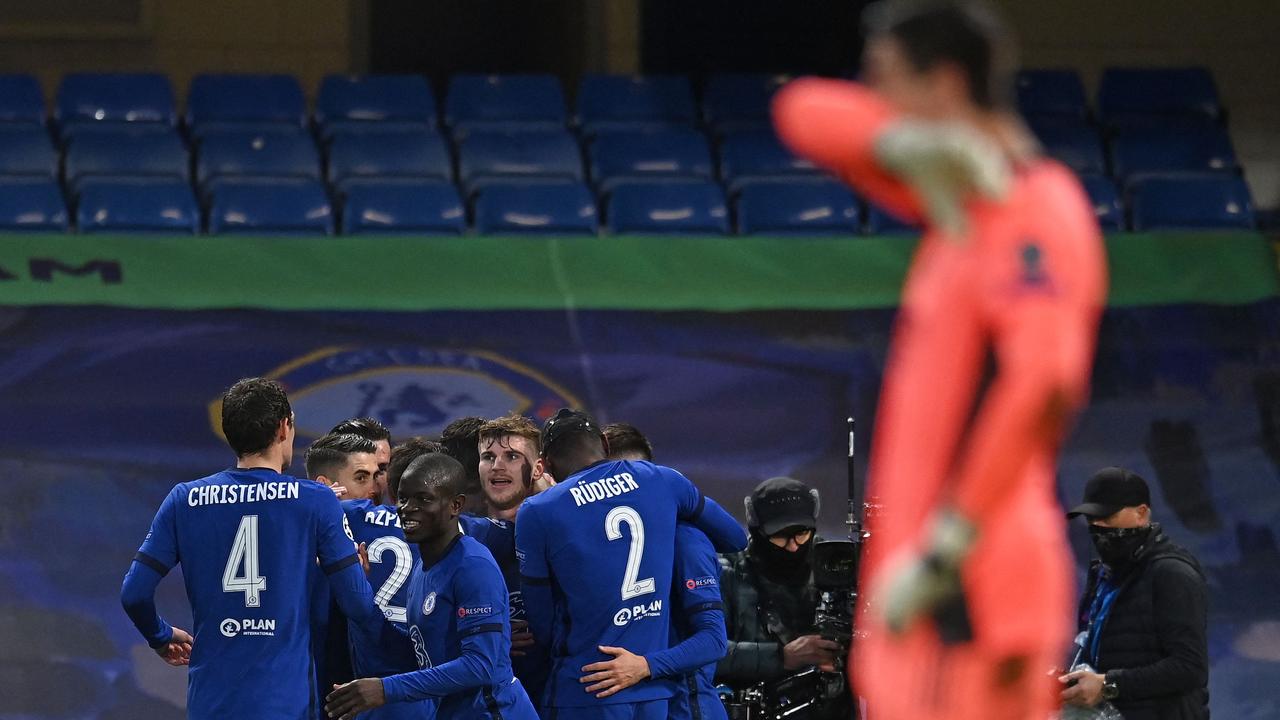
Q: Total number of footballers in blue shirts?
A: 9